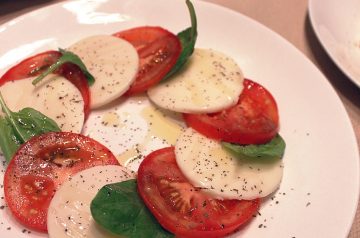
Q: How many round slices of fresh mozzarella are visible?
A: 5